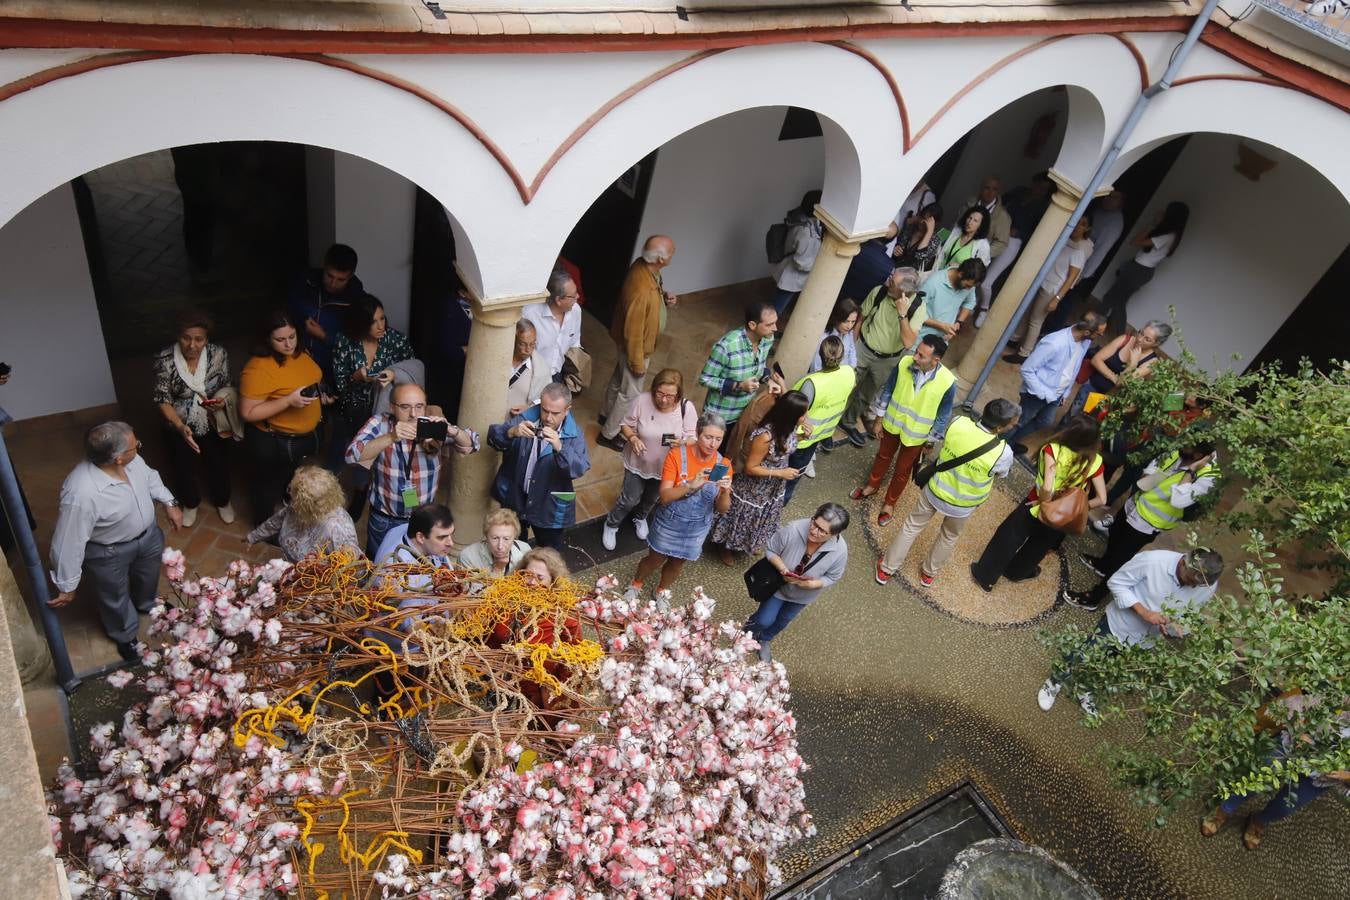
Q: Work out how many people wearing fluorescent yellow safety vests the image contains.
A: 5